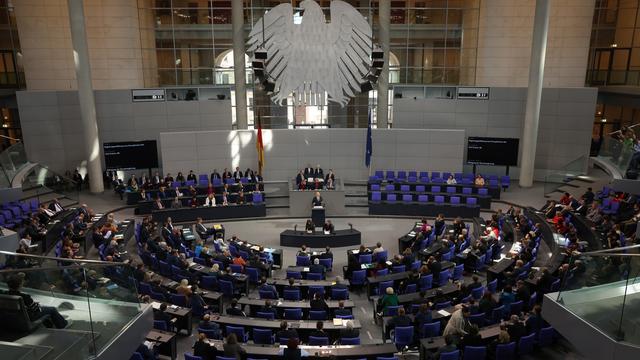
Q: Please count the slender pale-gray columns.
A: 4